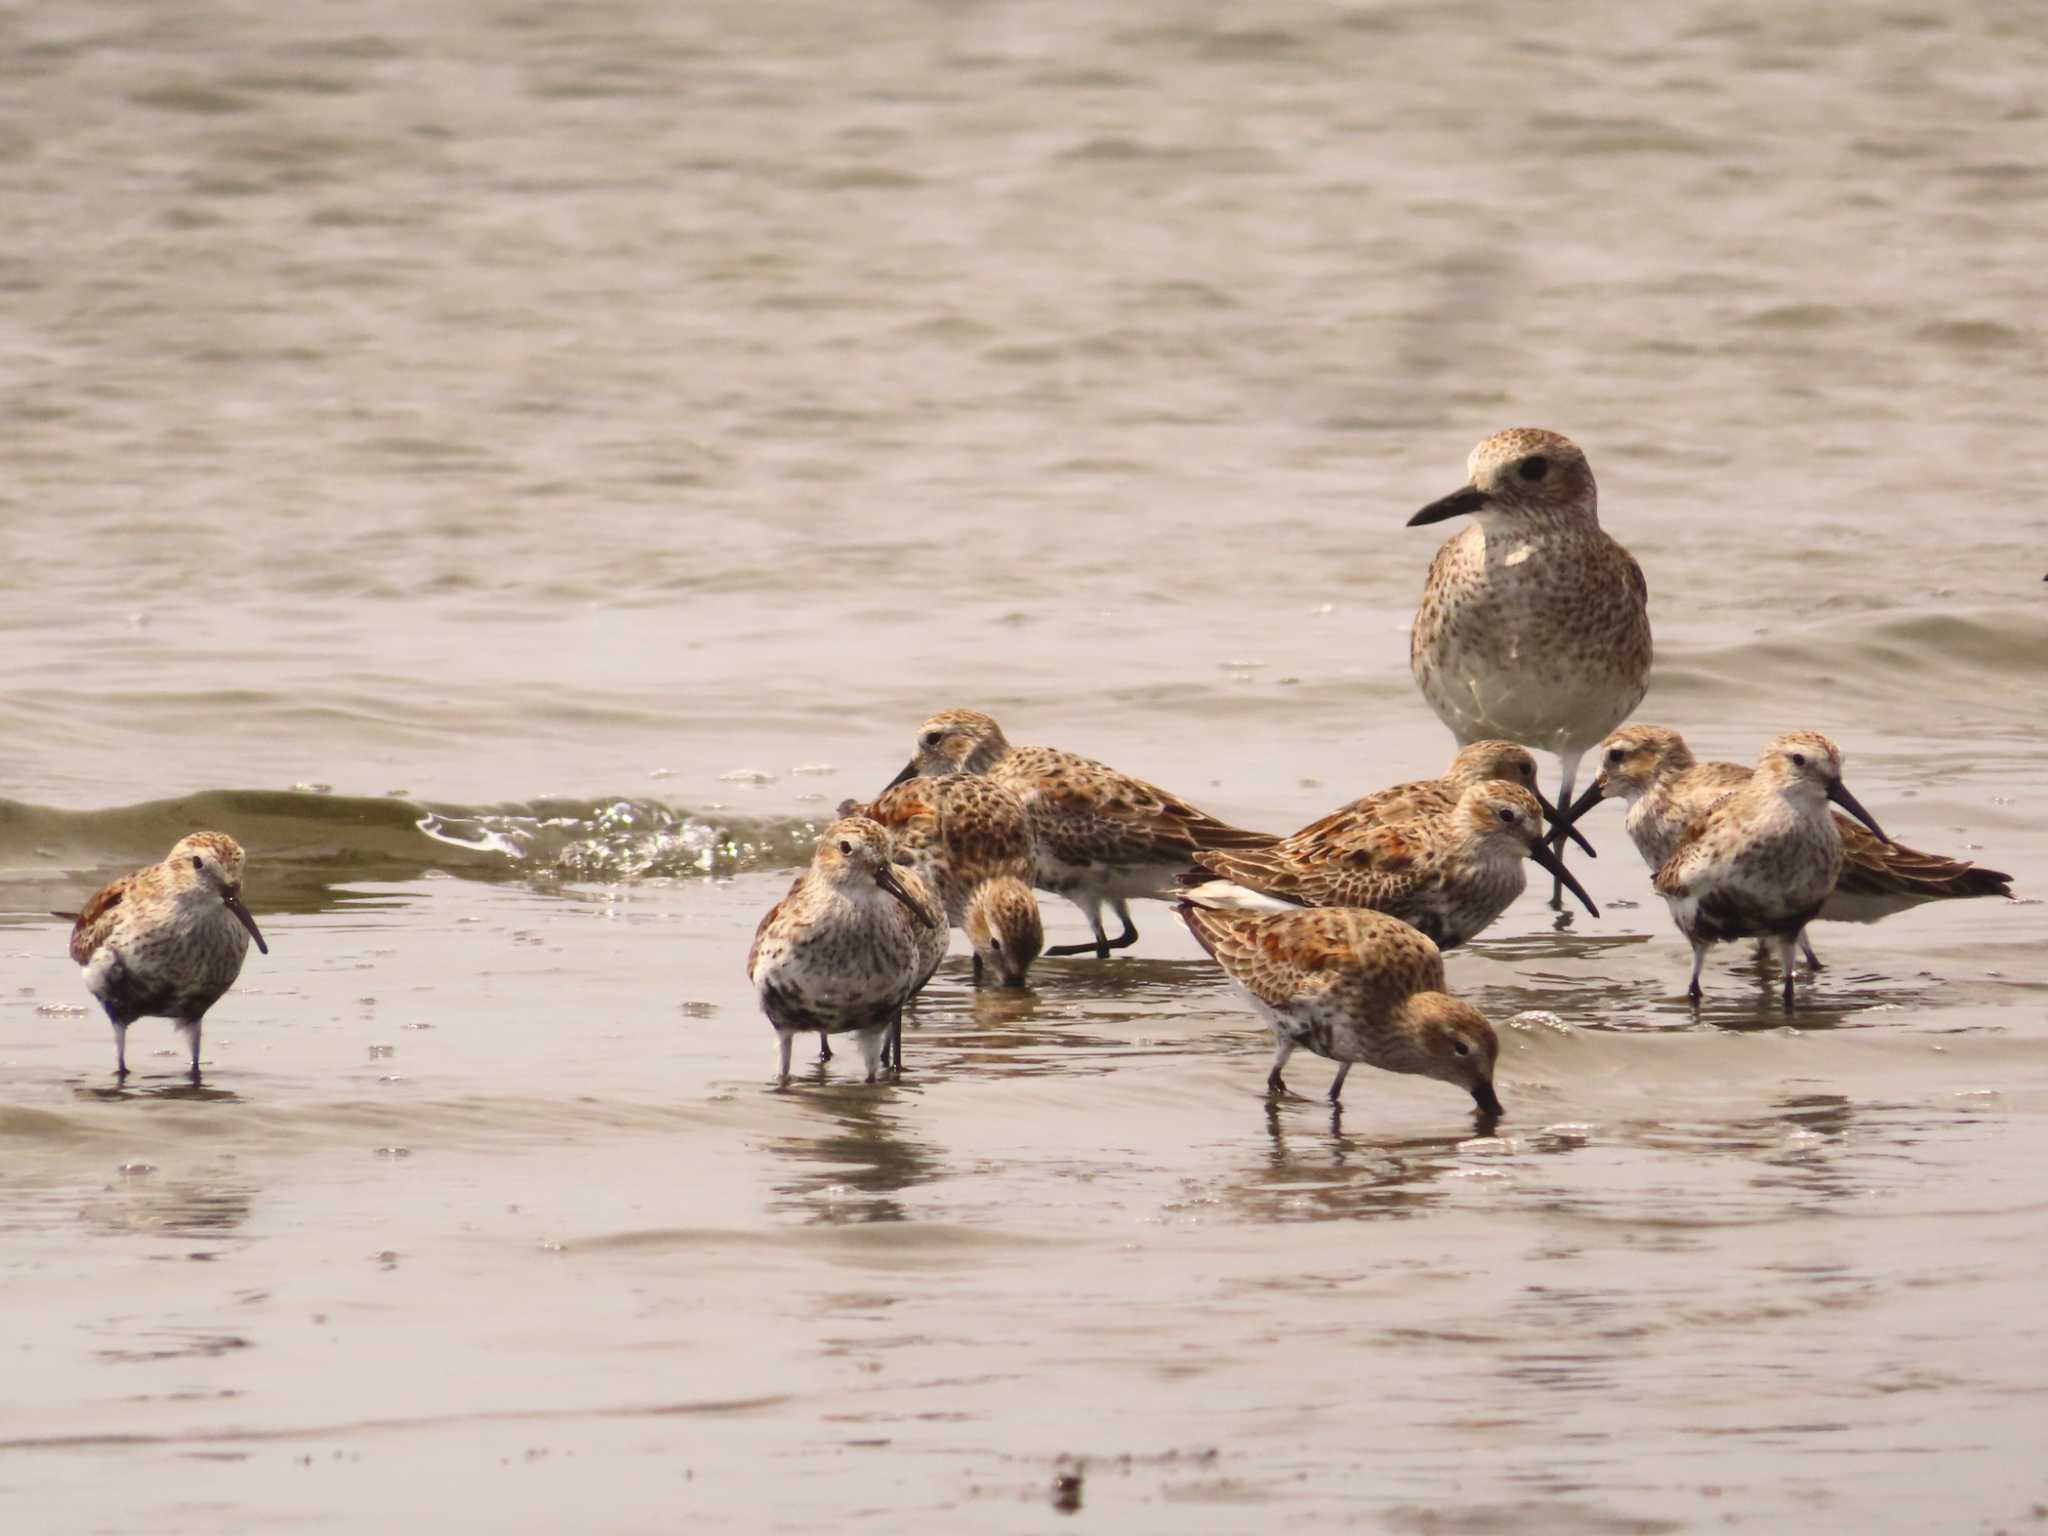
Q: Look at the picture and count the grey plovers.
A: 1